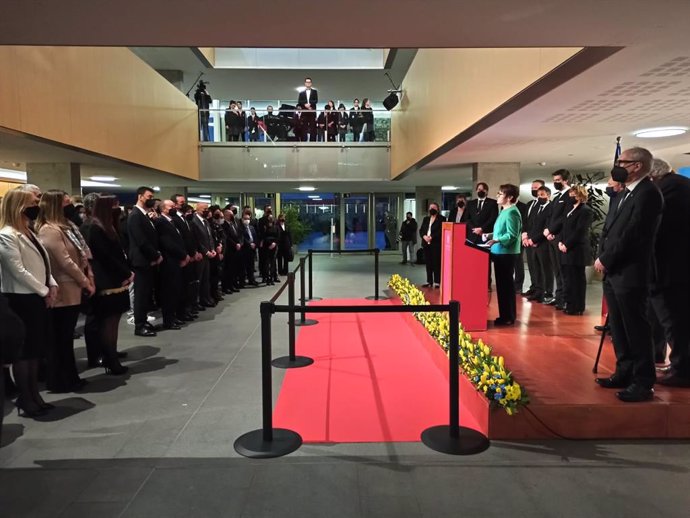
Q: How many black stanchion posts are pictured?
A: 6